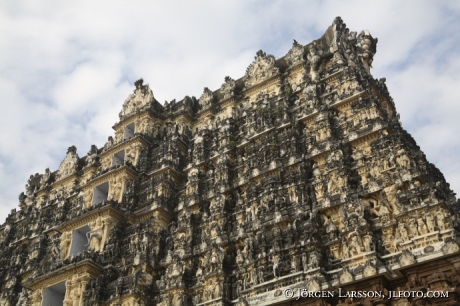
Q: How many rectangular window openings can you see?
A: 5